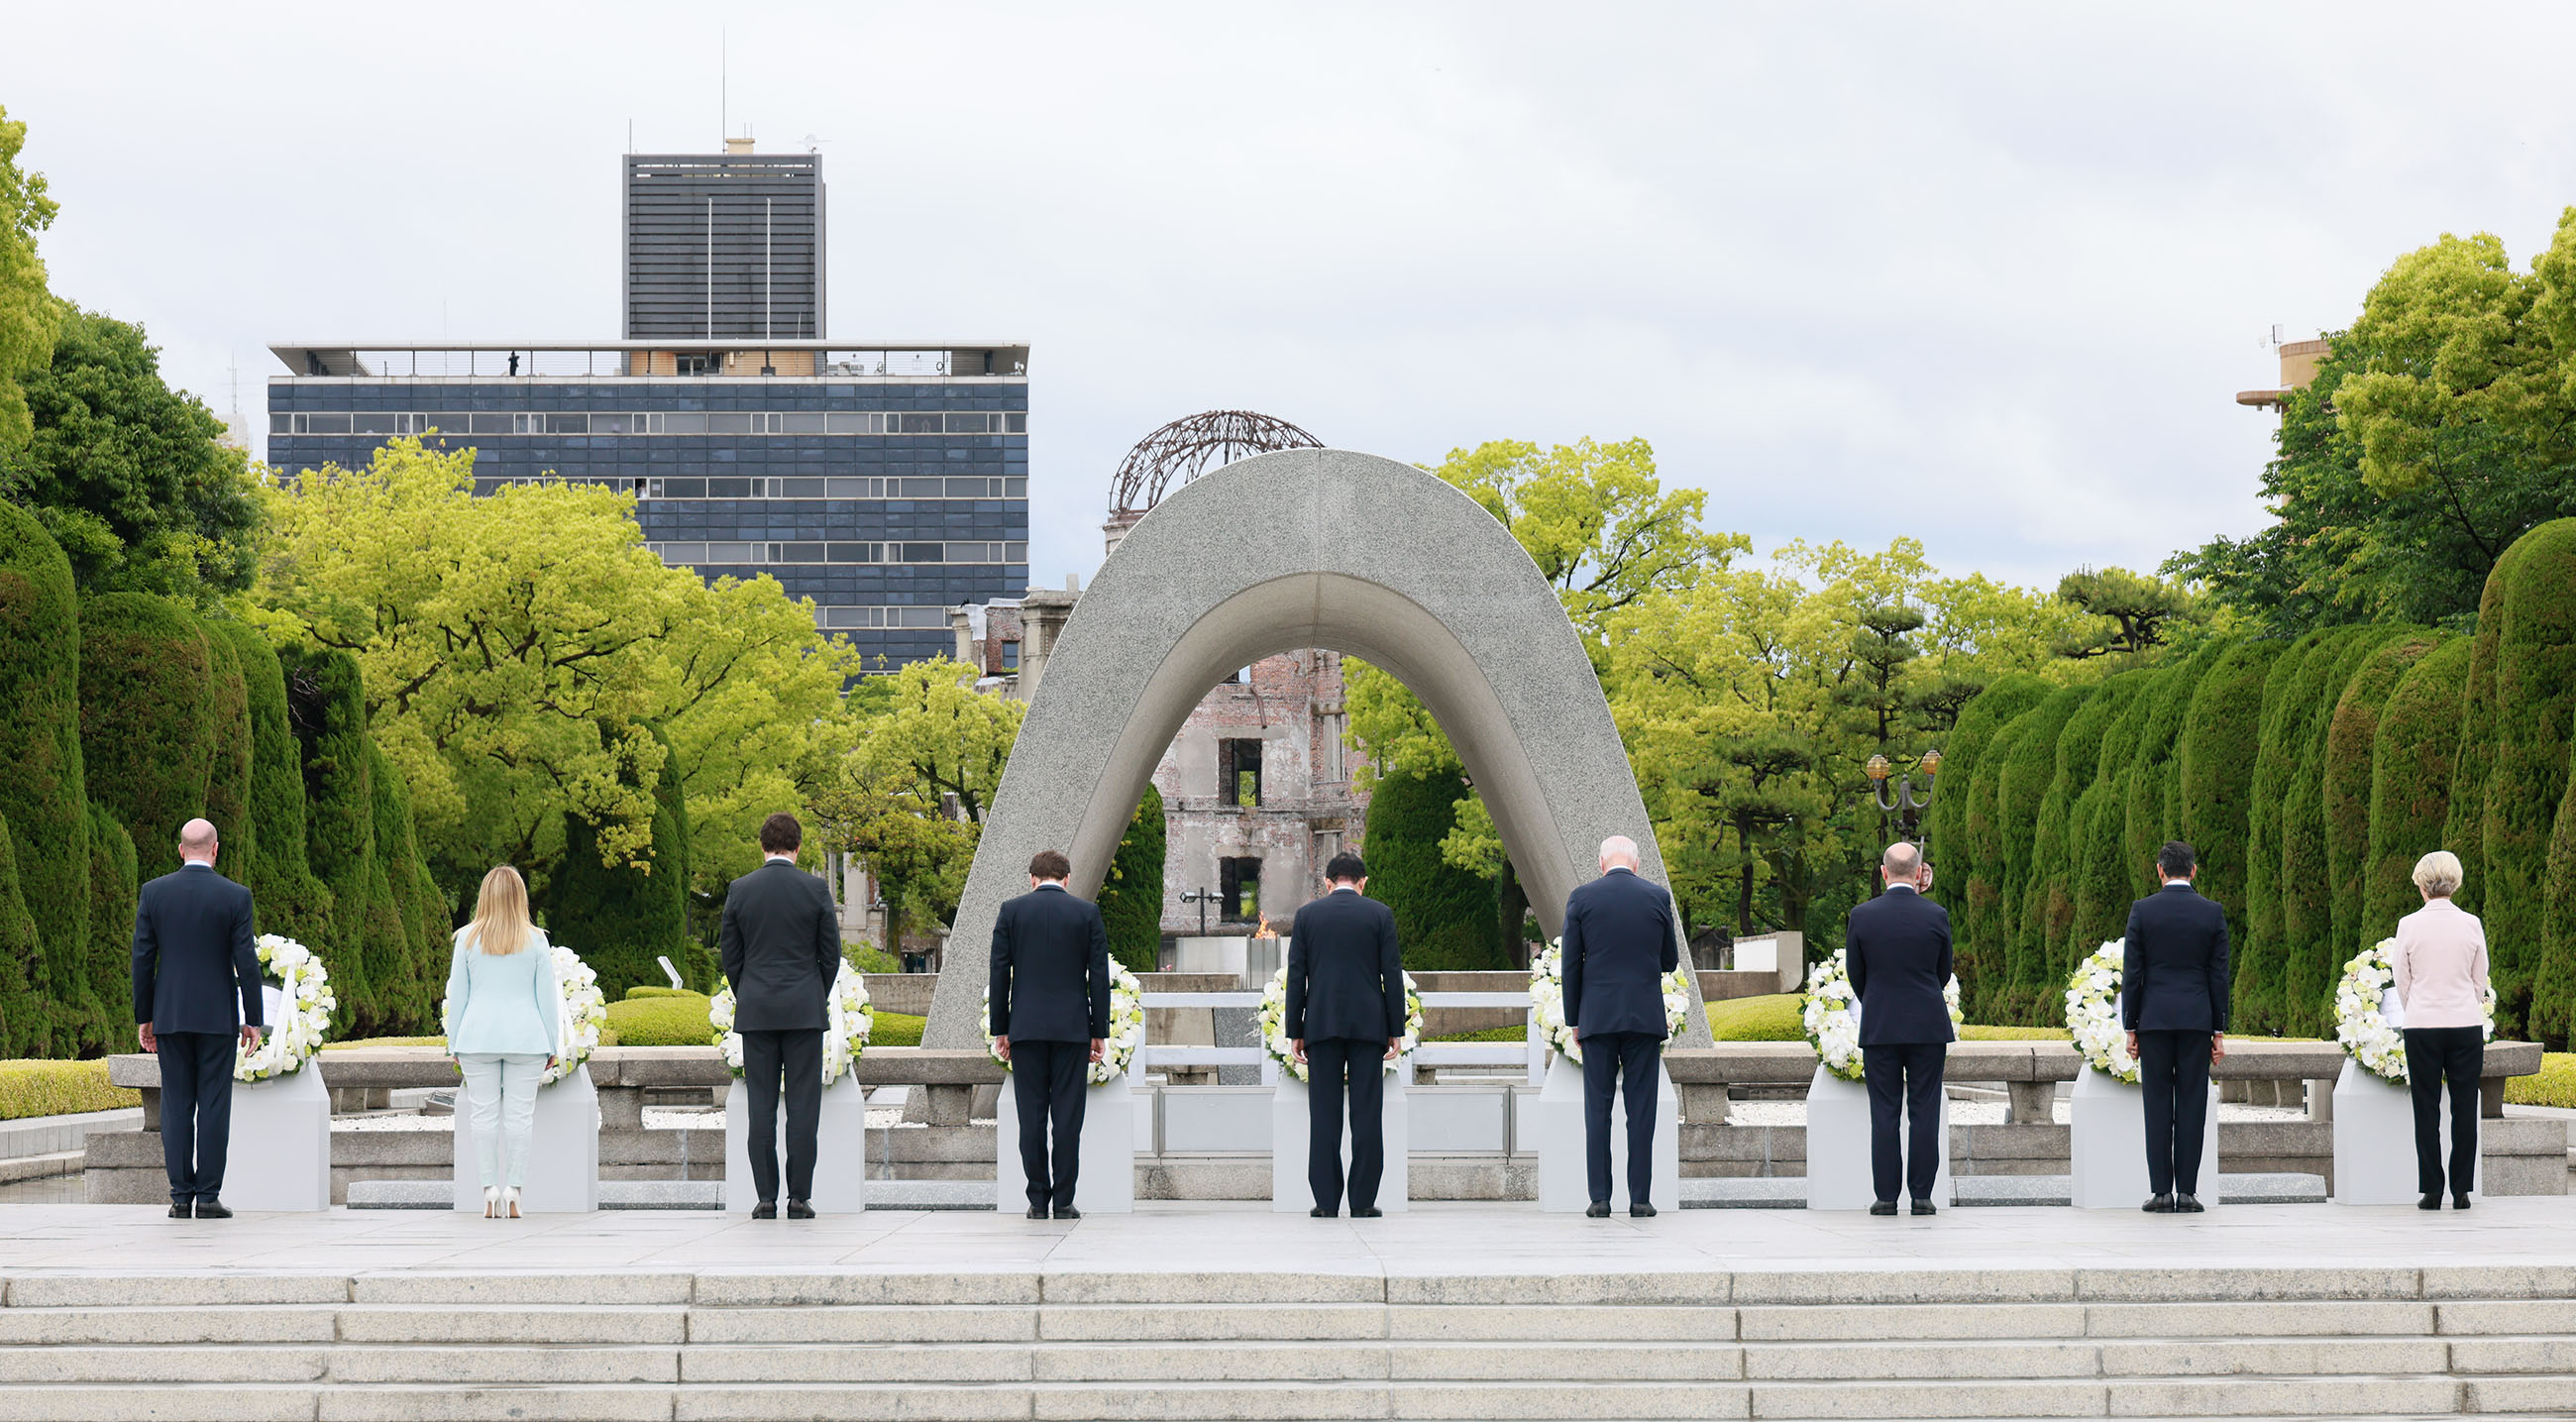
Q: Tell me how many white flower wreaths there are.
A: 9